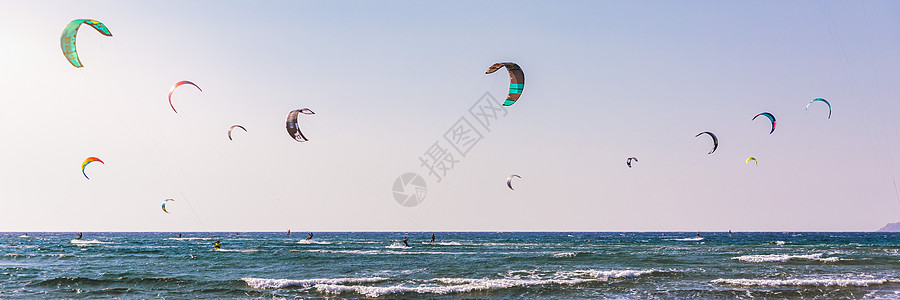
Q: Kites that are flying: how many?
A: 13